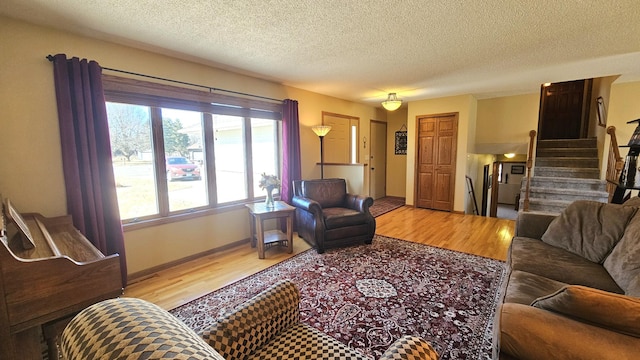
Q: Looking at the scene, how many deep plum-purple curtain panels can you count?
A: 2